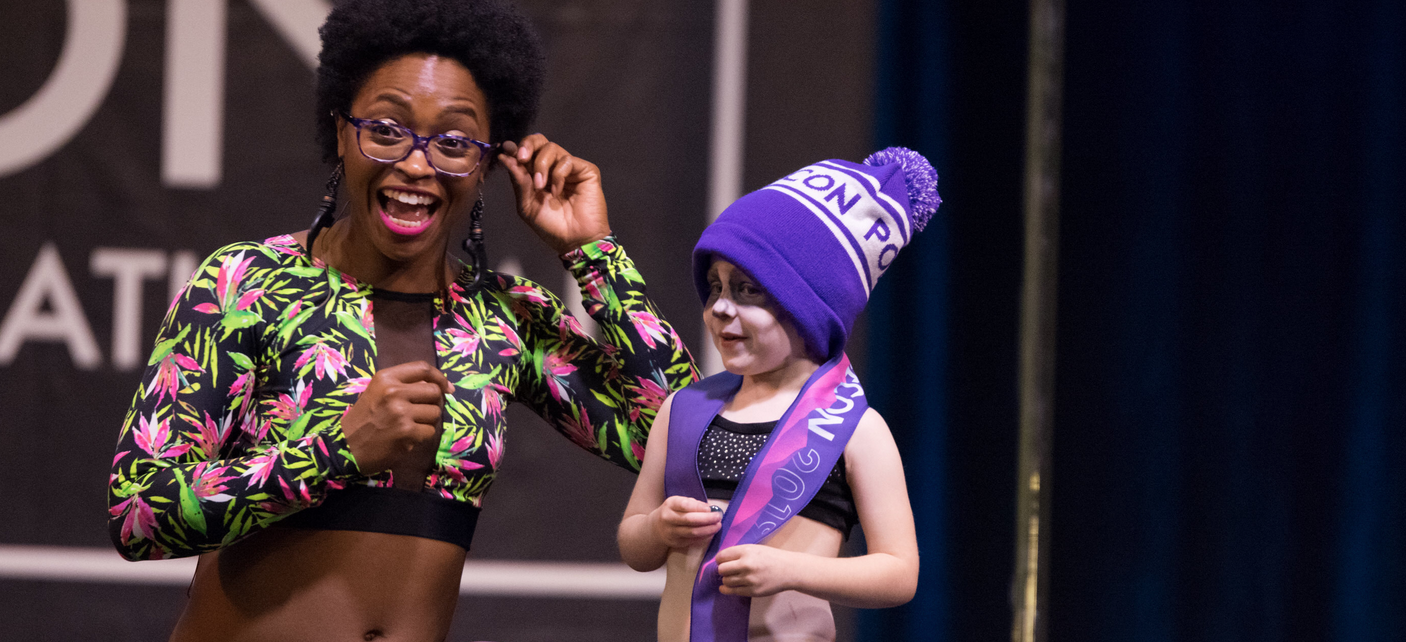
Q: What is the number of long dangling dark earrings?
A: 2